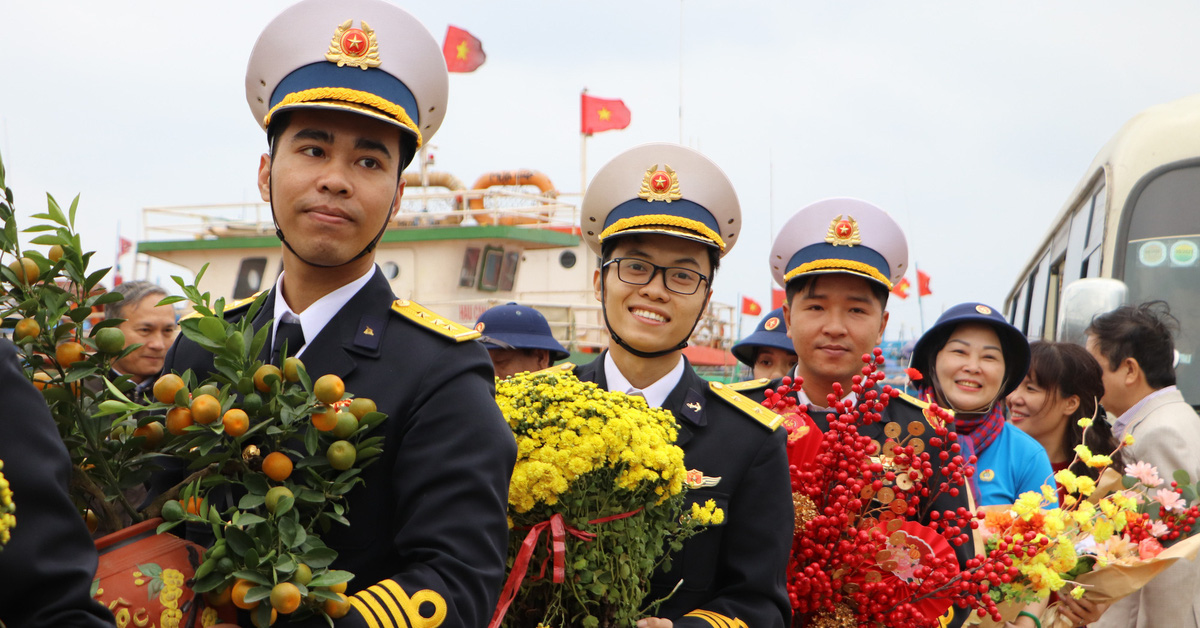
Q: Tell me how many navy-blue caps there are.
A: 3